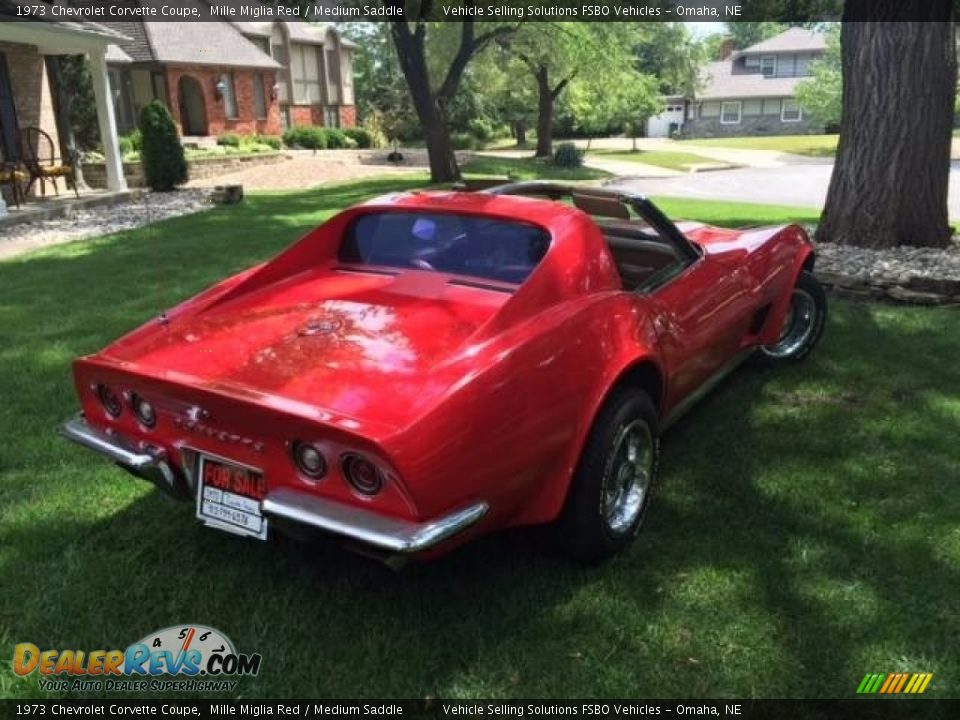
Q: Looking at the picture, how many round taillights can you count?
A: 4